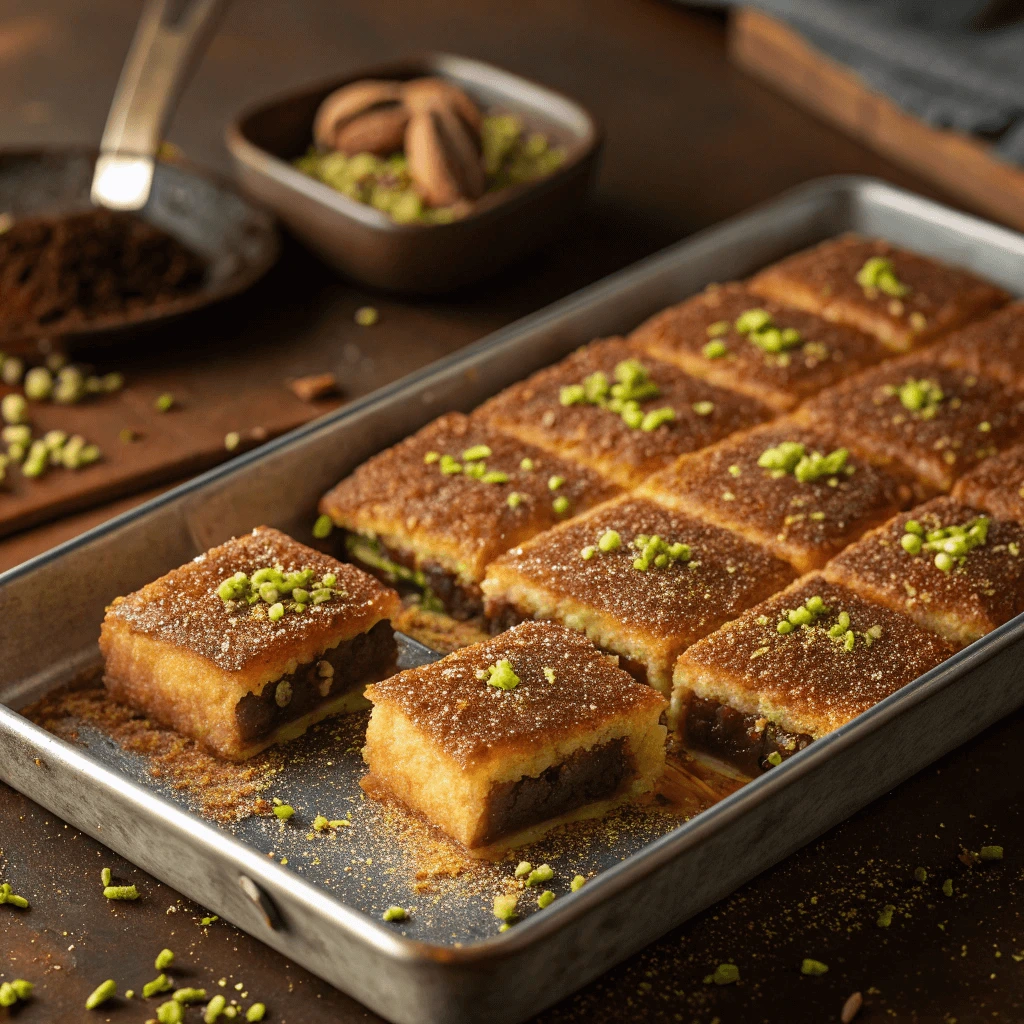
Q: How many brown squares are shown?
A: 13